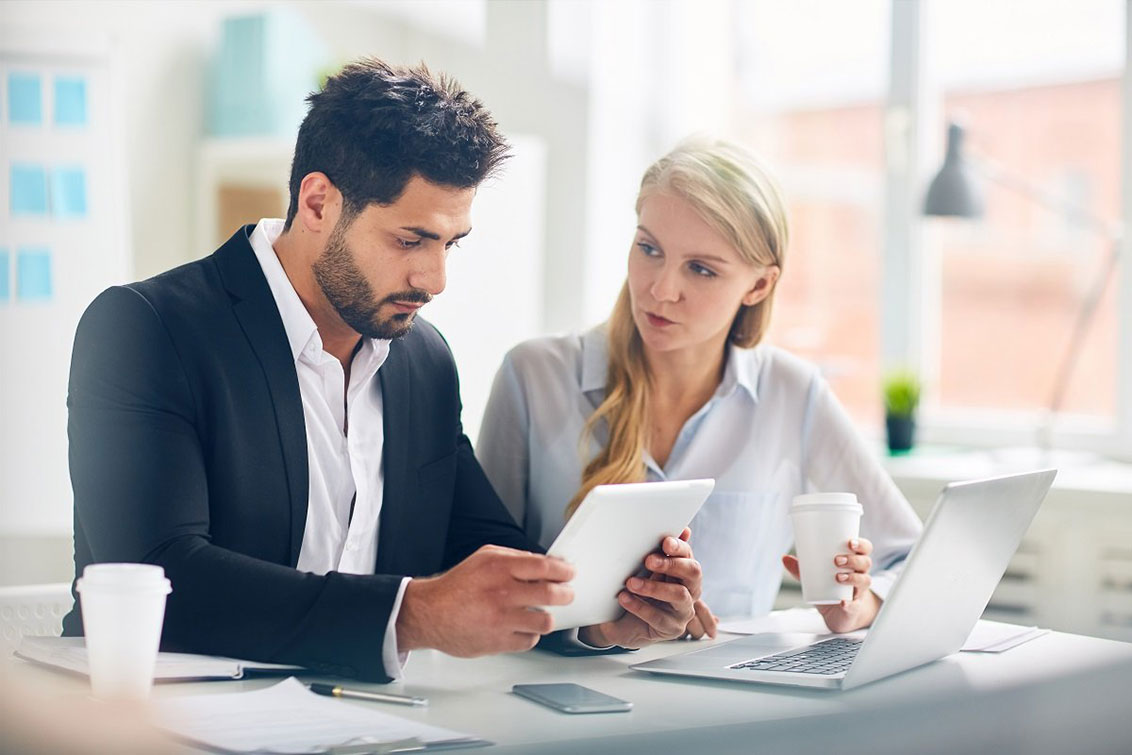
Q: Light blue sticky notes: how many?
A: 6